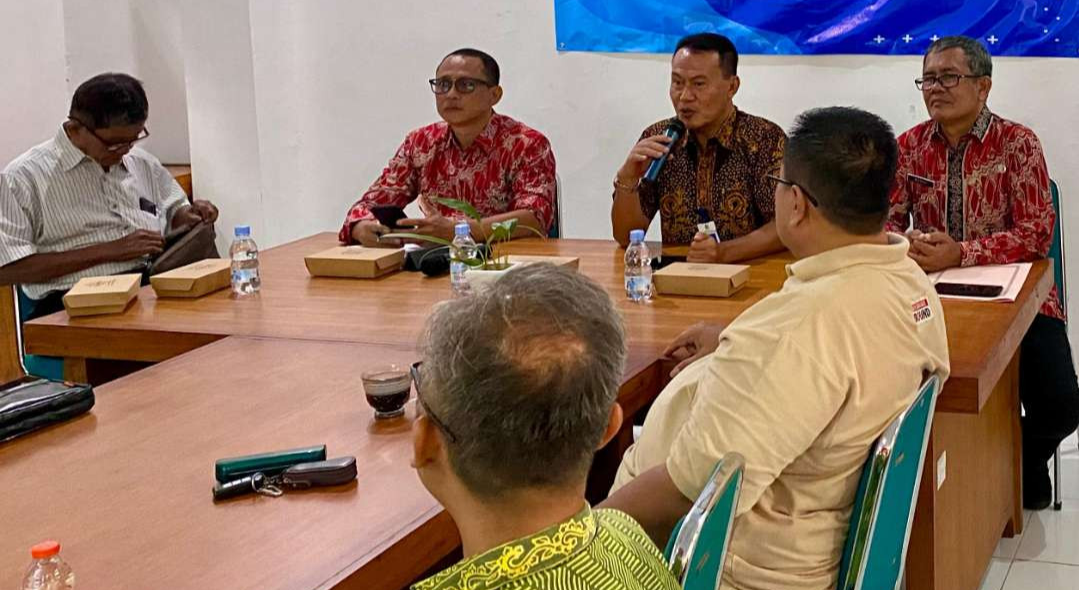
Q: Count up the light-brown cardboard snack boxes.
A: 5